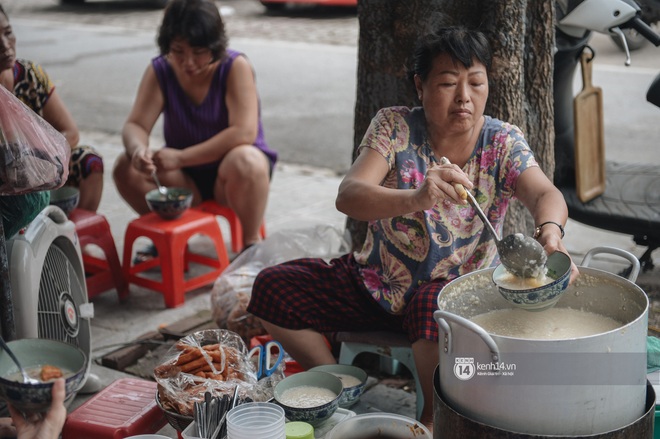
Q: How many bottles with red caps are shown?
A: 0